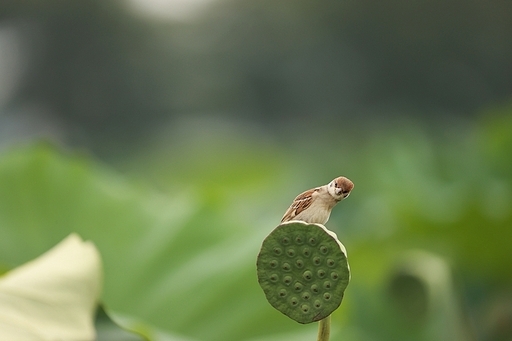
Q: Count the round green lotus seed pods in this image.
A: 1